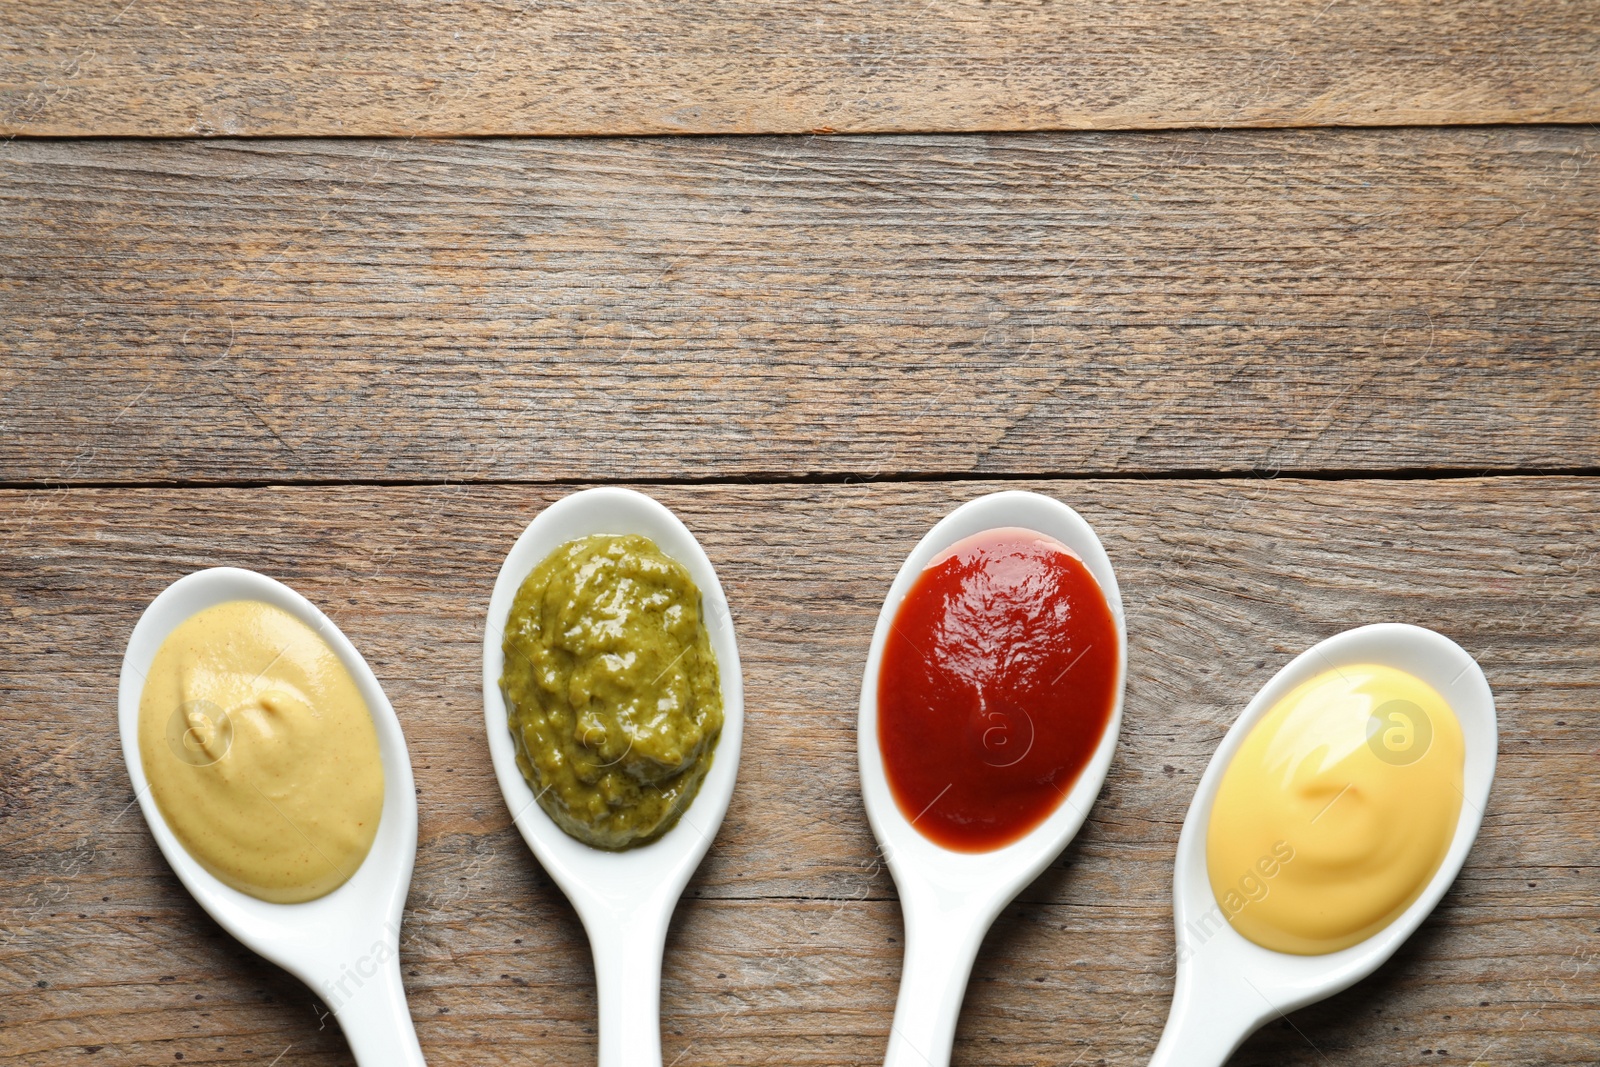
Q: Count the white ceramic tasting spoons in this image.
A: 4